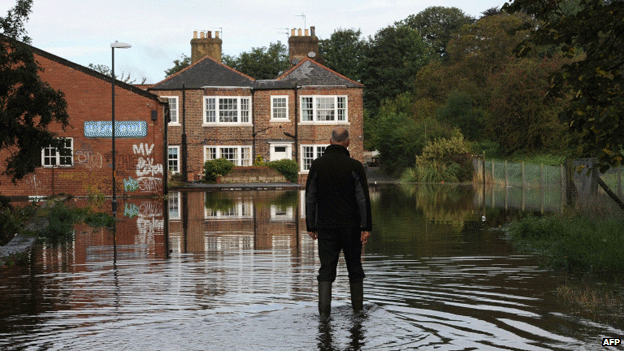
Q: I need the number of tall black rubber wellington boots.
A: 2